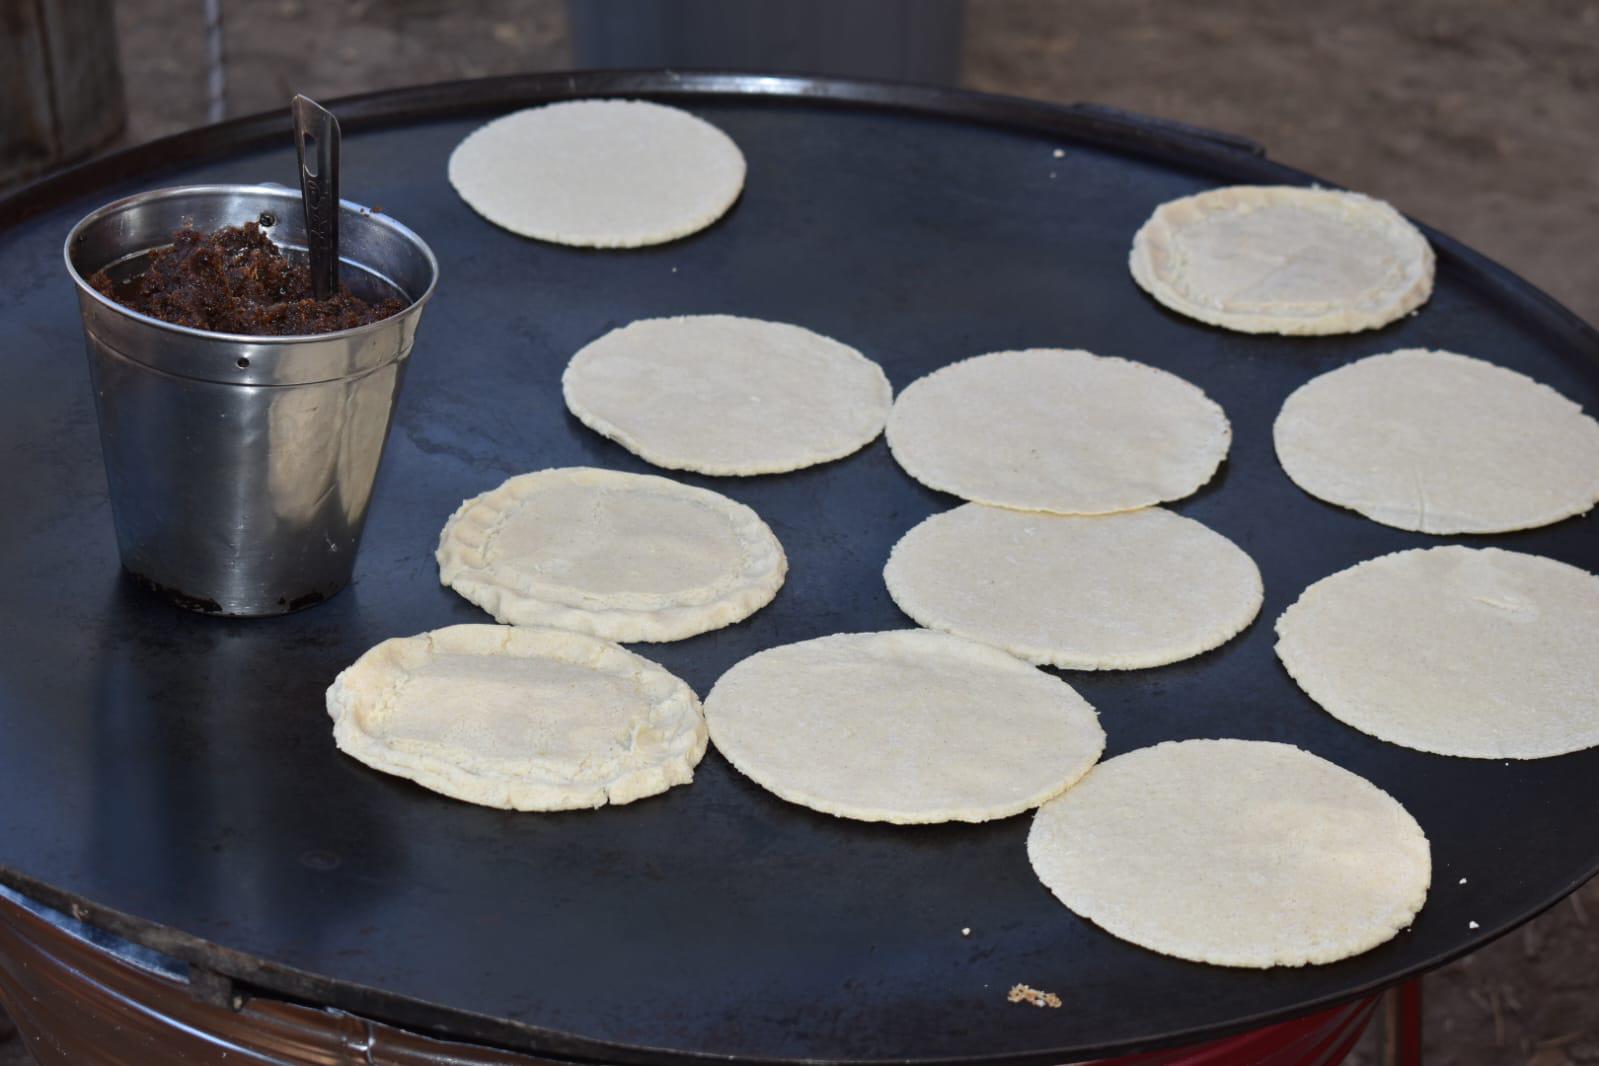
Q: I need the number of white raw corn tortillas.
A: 11